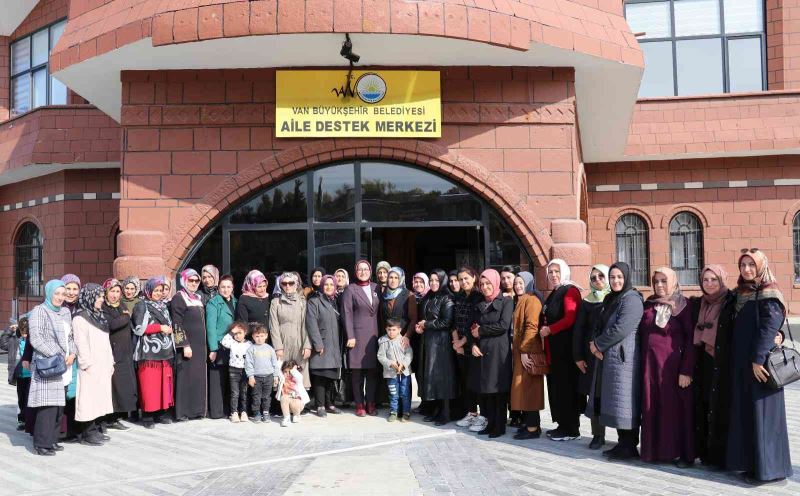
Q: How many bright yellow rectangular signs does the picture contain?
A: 1